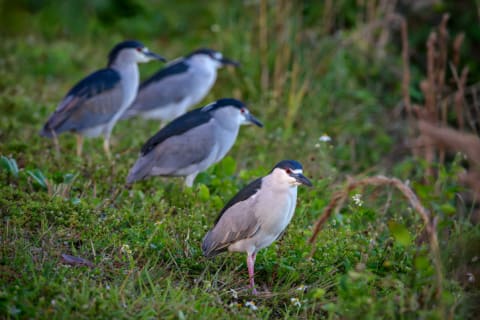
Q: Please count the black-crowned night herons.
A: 4